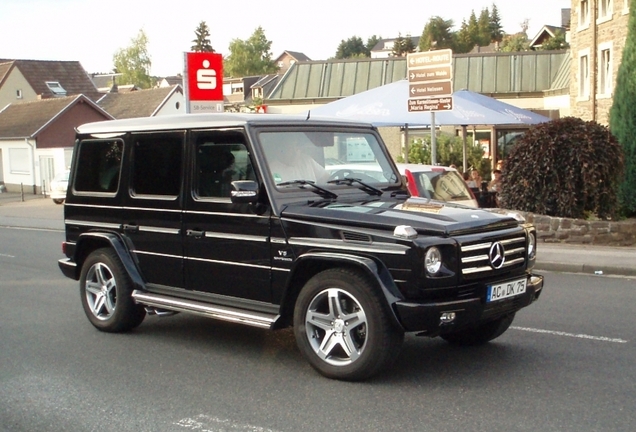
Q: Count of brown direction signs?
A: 4